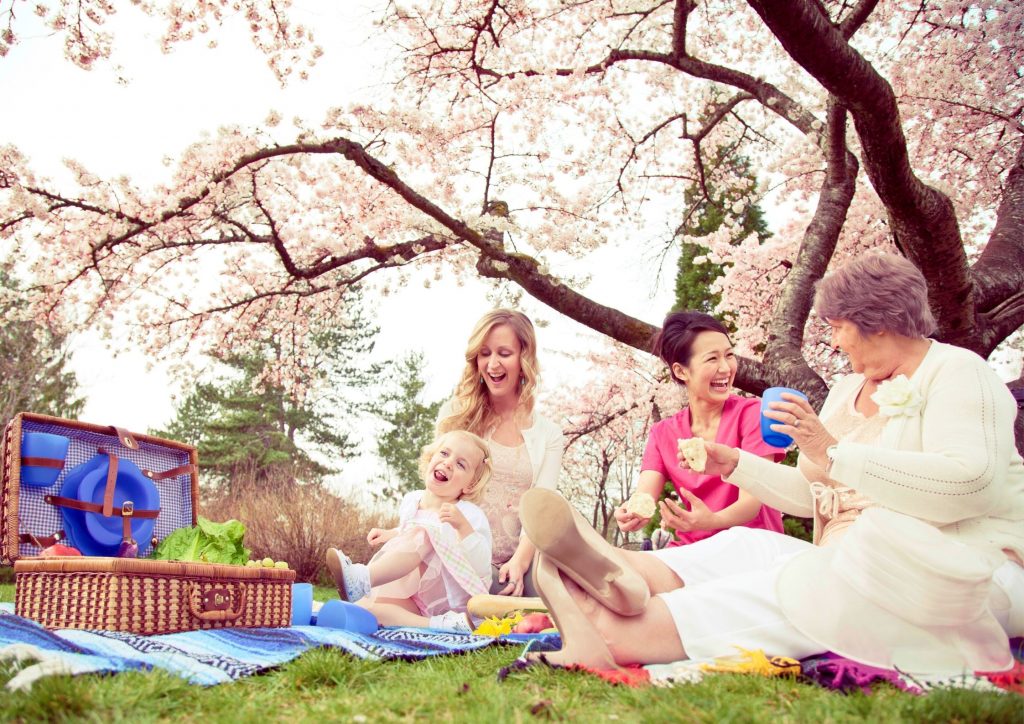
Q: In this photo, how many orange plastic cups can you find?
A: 0